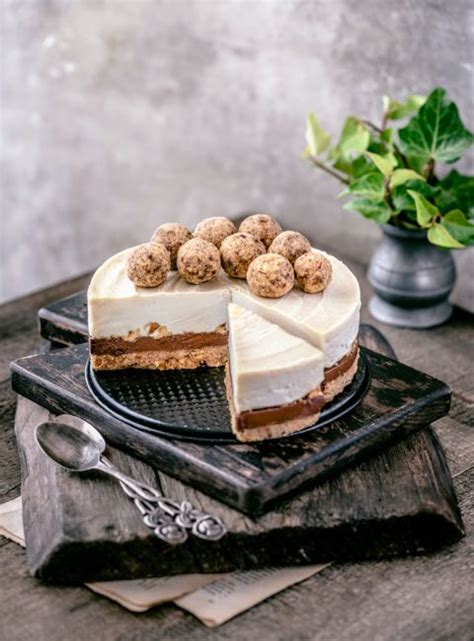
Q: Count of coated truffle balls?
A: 9